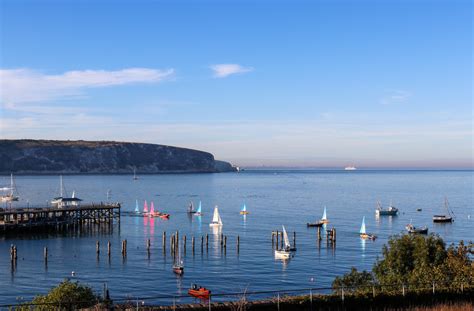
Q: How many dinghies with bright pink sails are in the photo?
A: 2